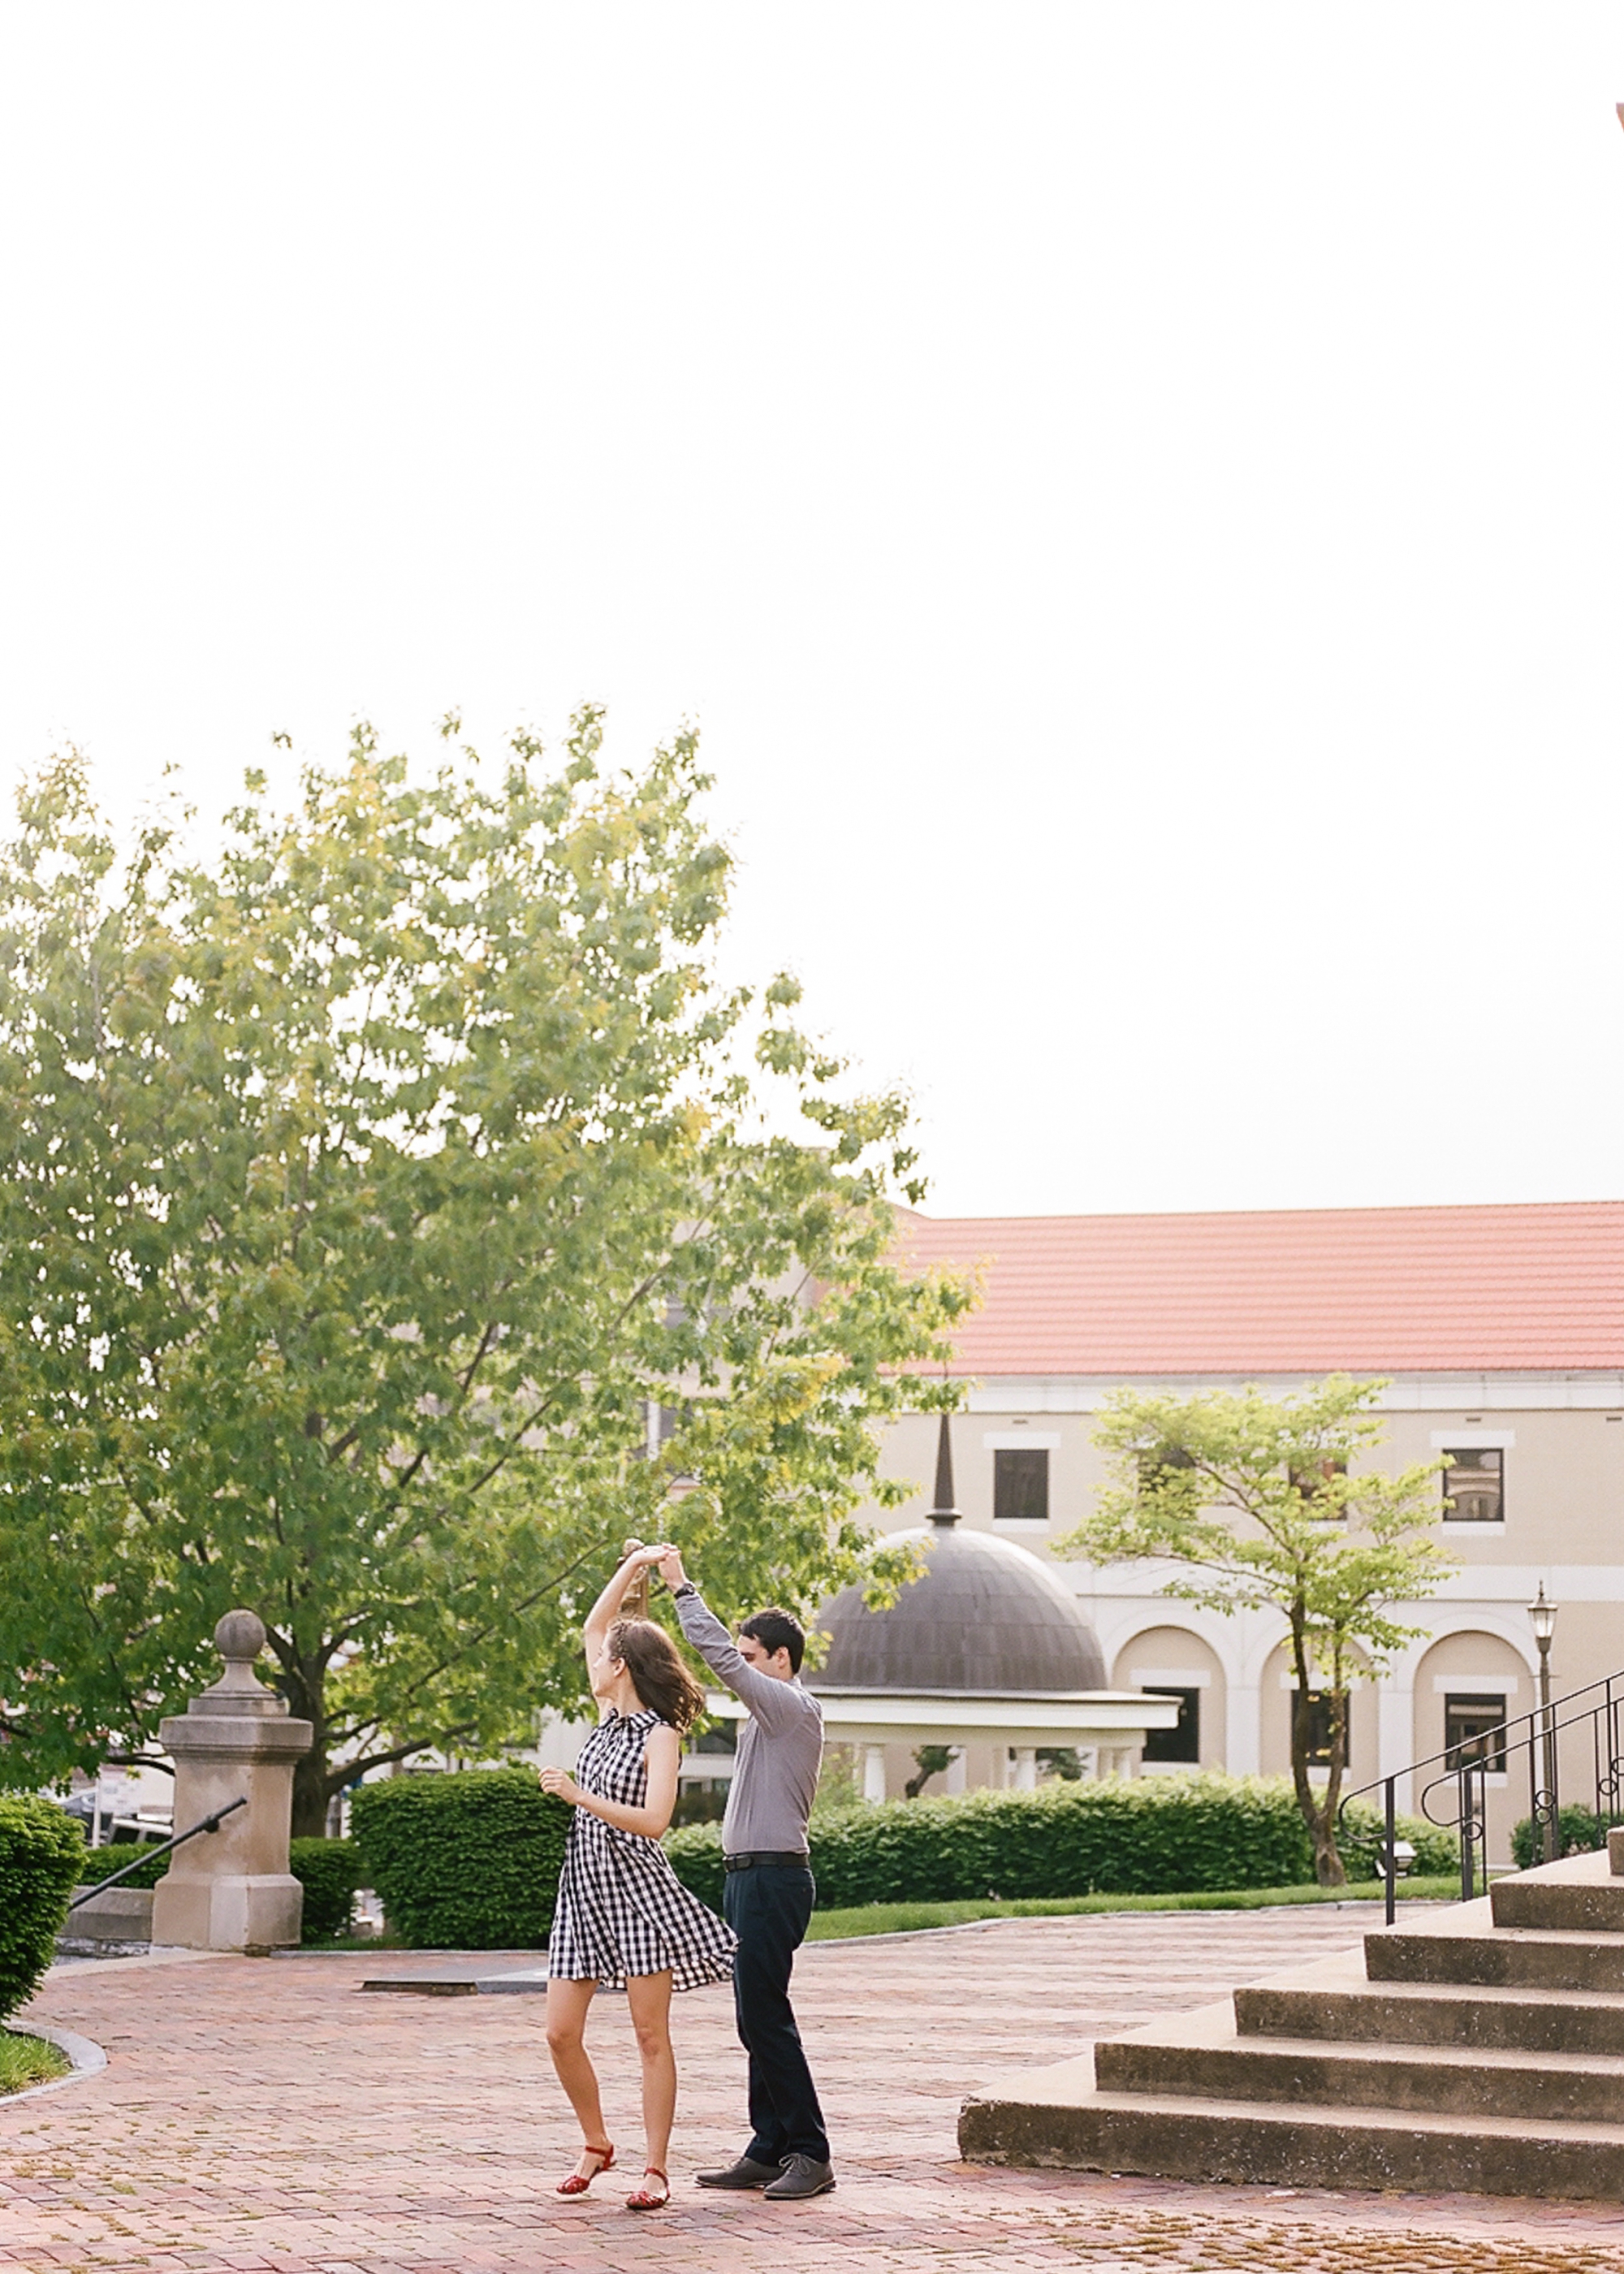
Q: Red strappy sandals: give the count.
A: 2